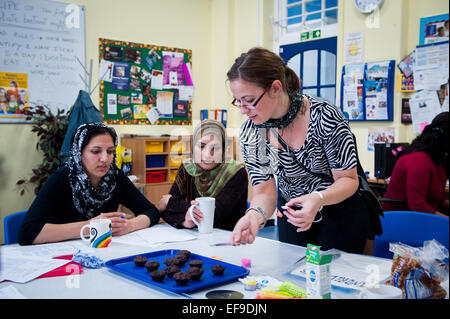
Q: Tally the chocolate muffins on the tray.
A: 11